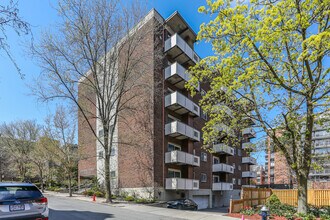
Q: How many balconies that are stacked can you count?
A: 6